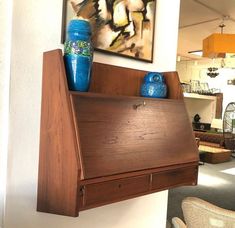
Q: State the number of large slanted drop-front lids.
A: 1